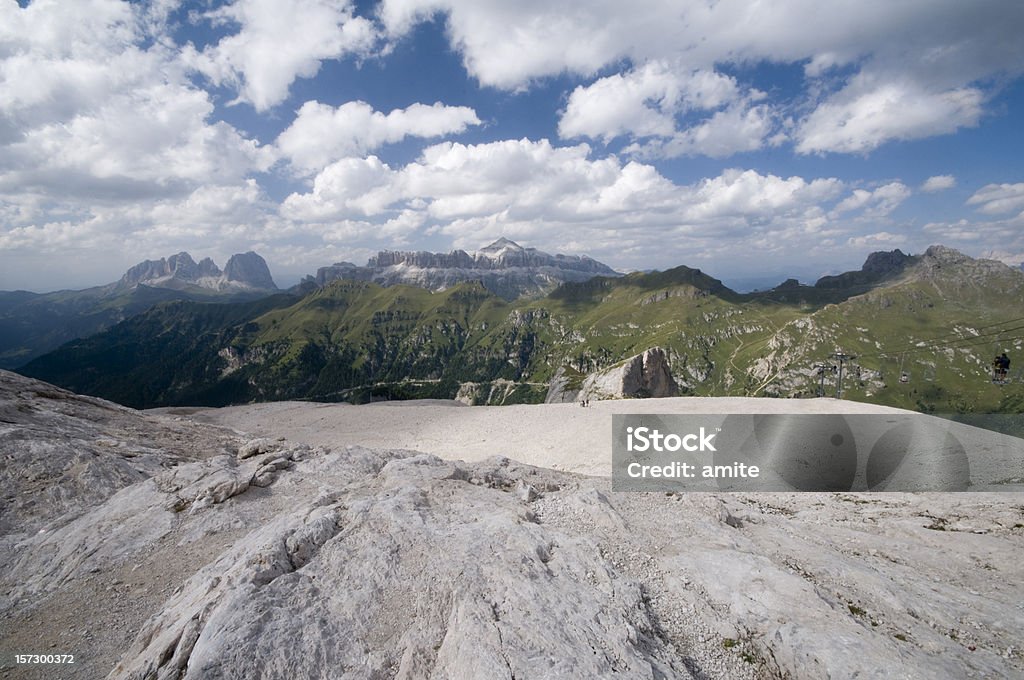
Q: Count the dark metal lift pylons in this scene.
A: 2